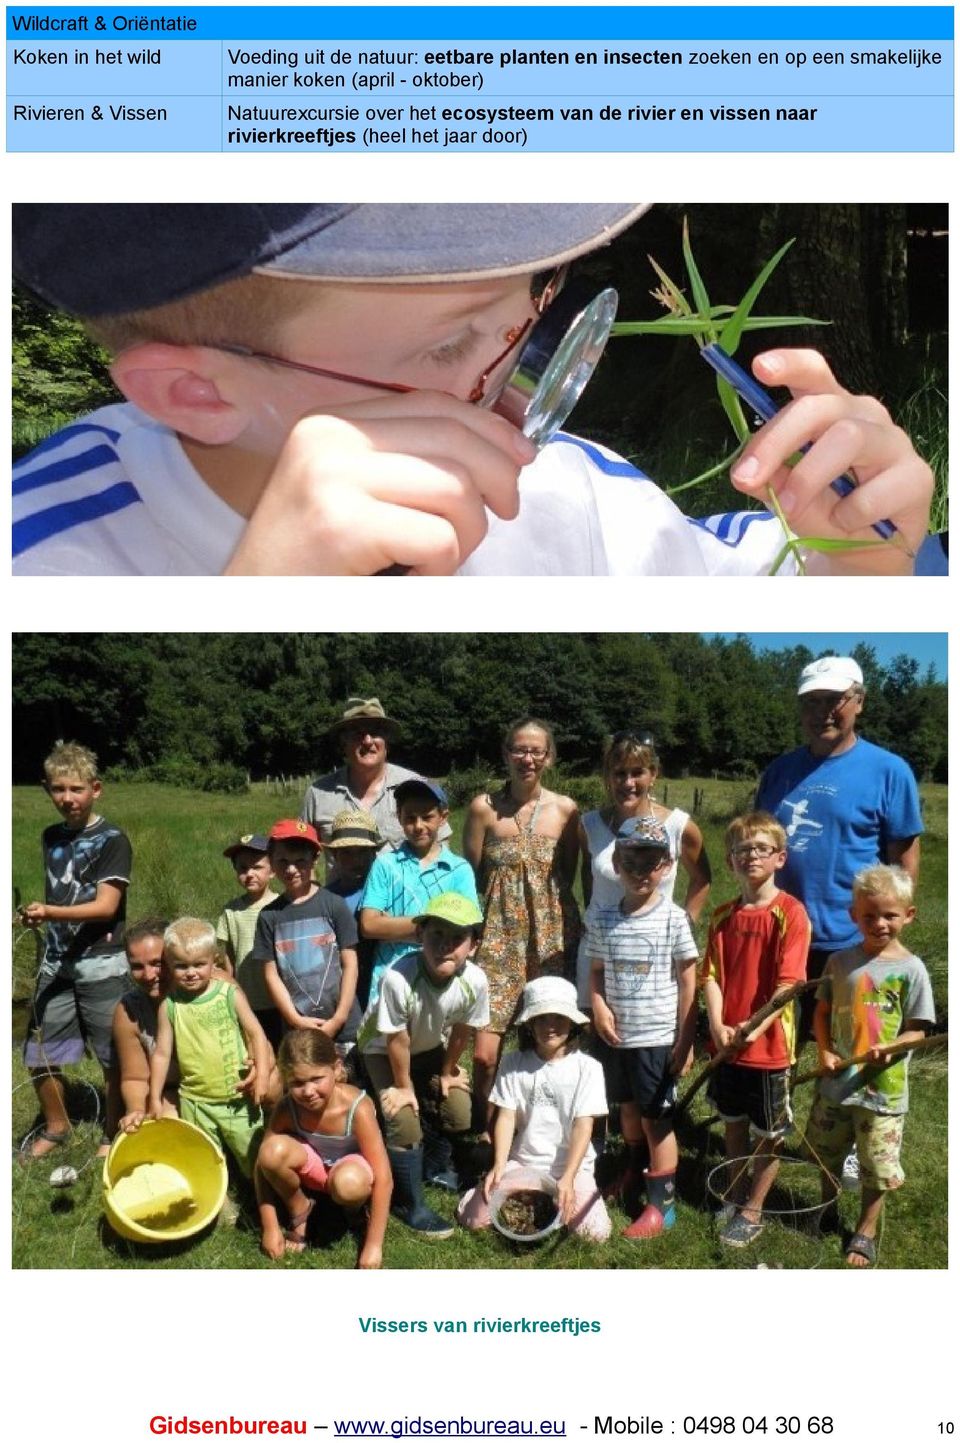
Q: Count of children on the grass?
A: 12